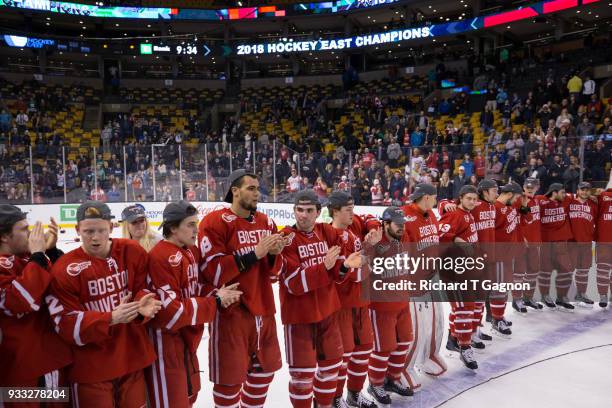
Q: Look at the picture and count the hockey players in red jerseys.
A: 15